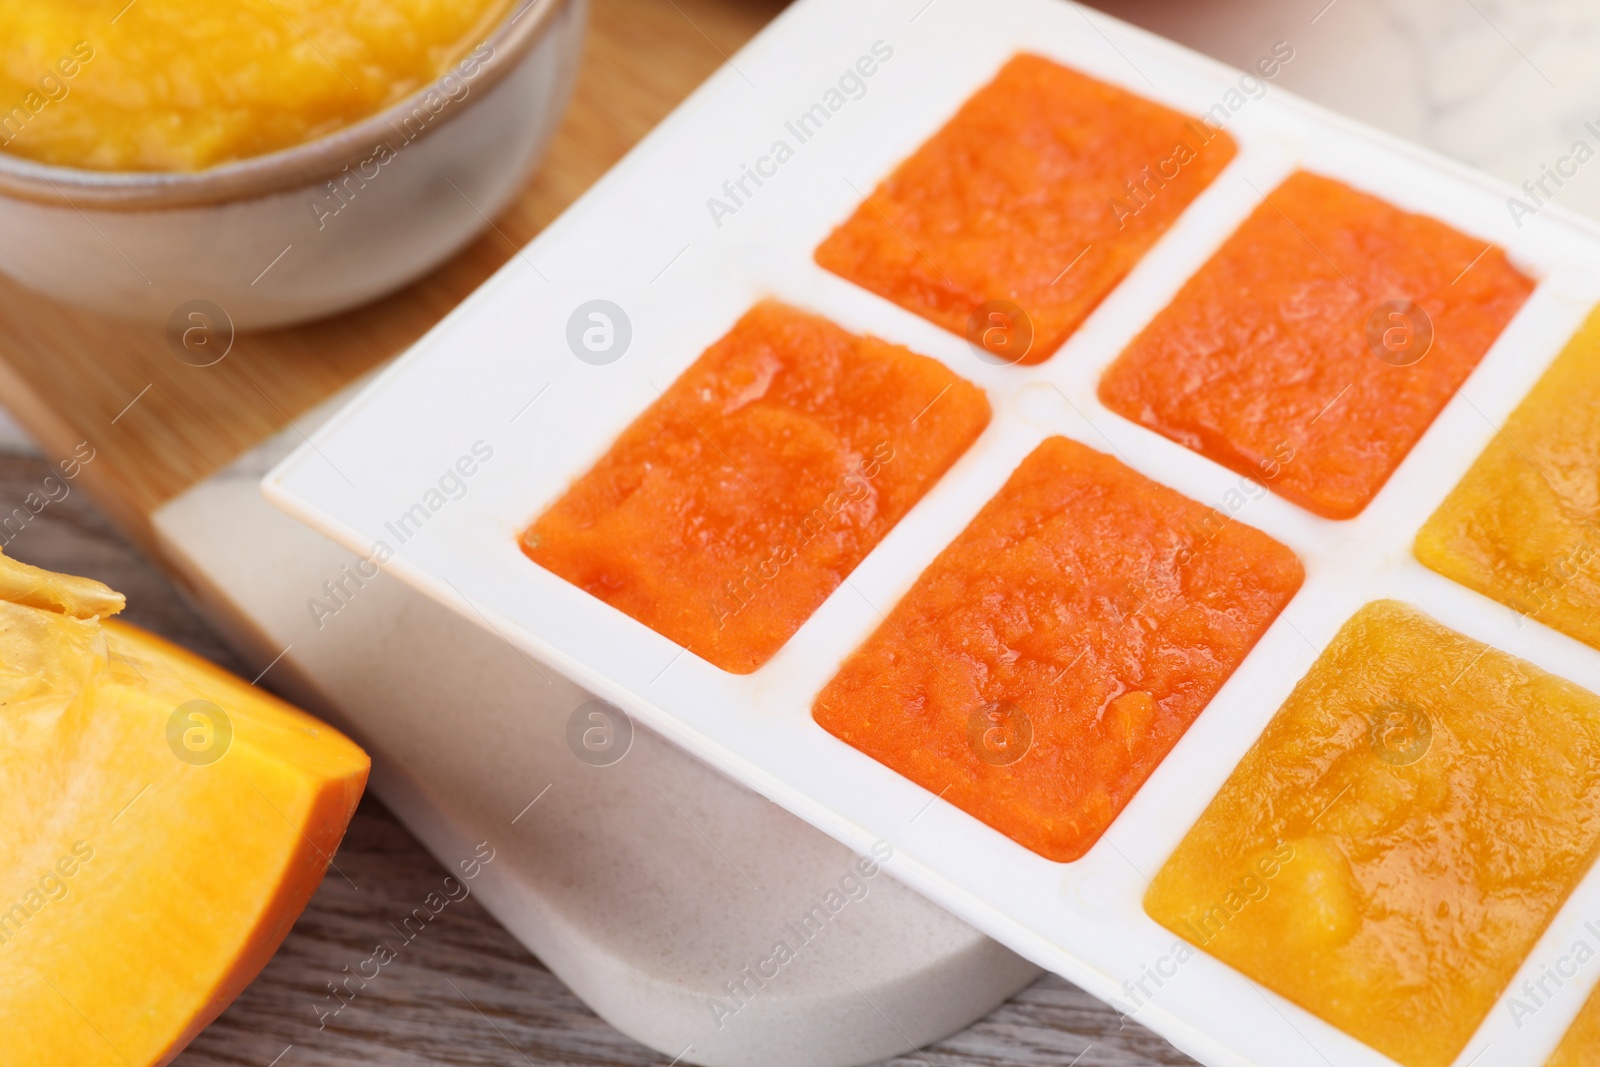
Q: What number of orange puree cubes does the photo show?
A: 4